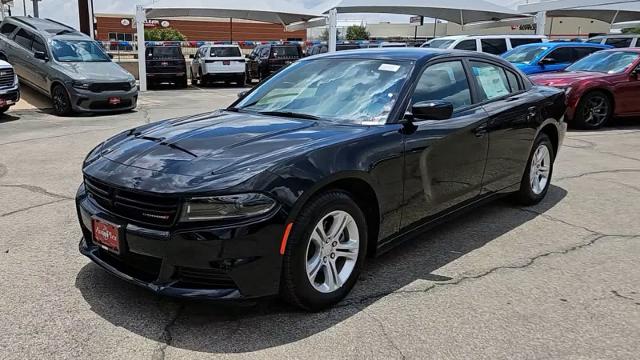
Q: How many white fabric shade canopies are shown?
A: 3